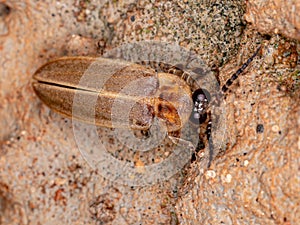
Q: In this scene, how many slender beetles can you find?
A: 1